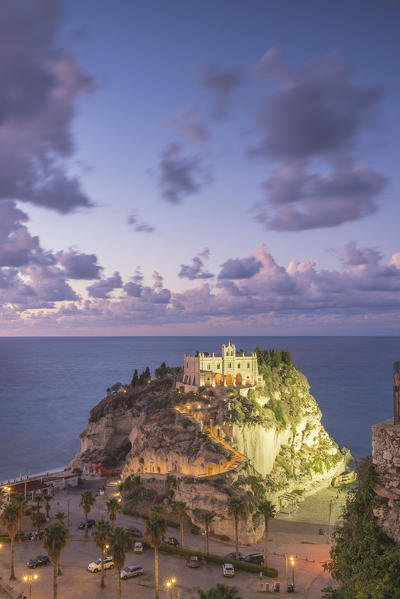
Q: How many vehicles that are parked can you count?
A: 11